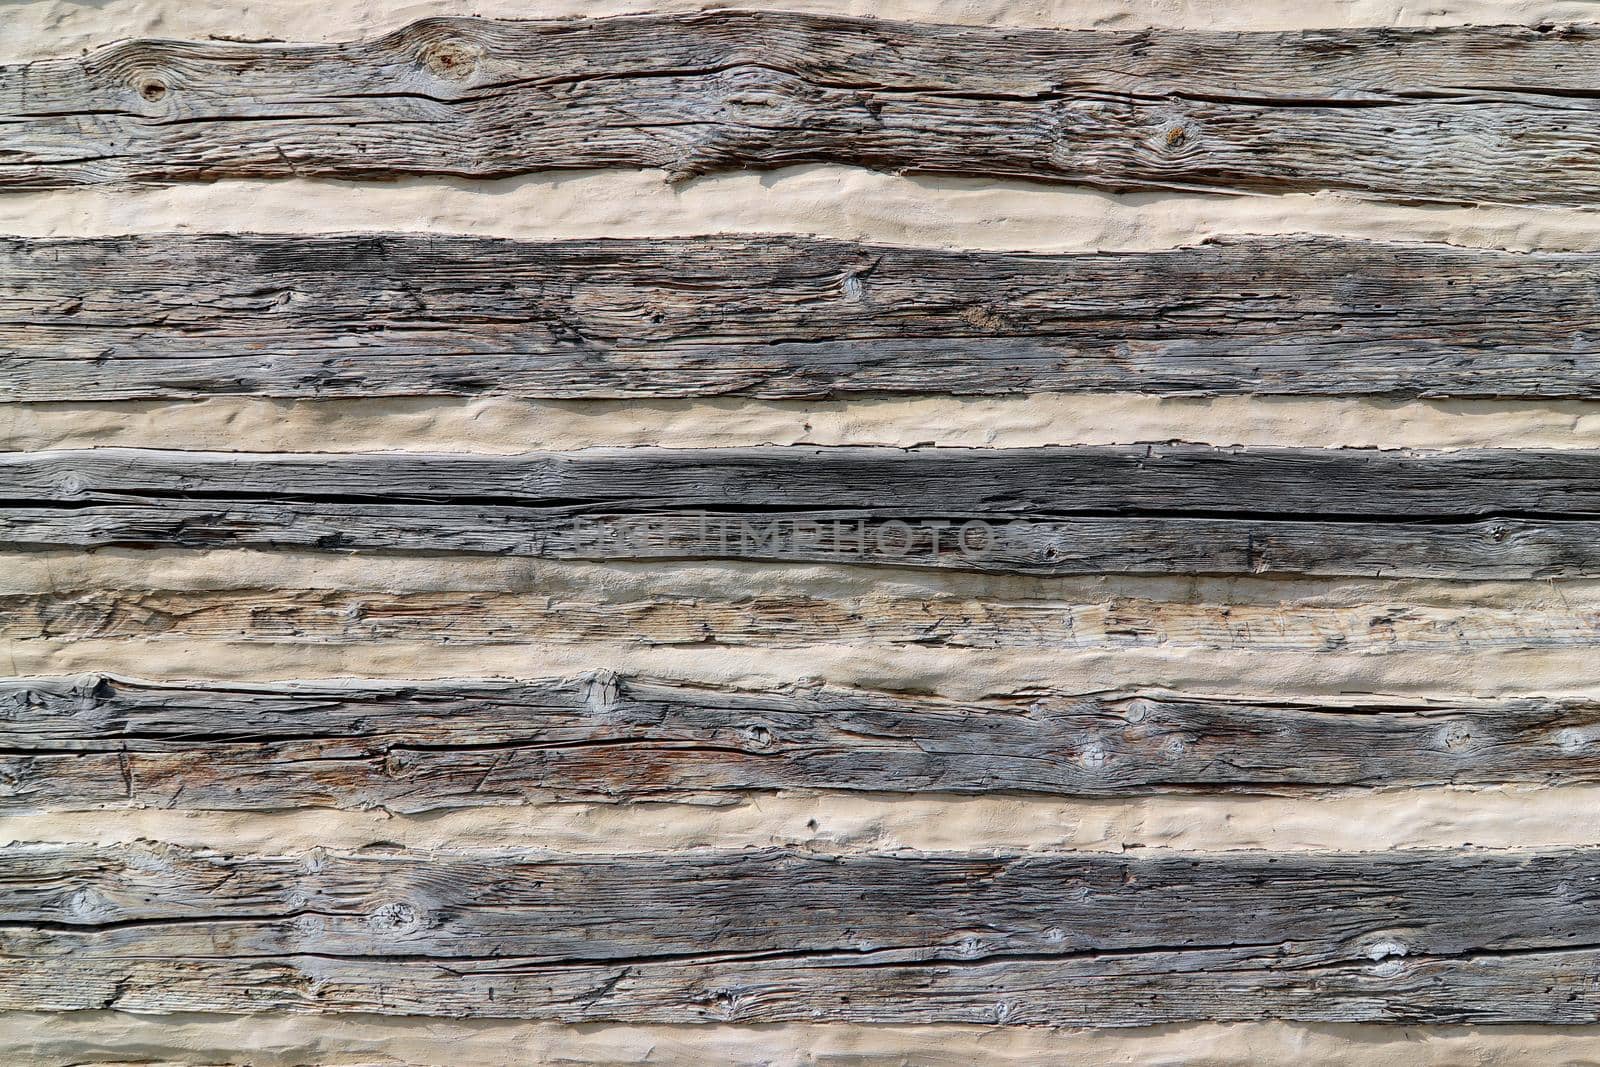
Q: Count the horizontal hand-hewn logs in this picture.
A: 6